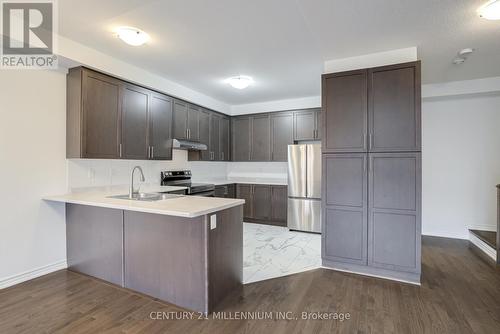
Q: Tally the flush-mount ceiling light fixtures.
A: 3